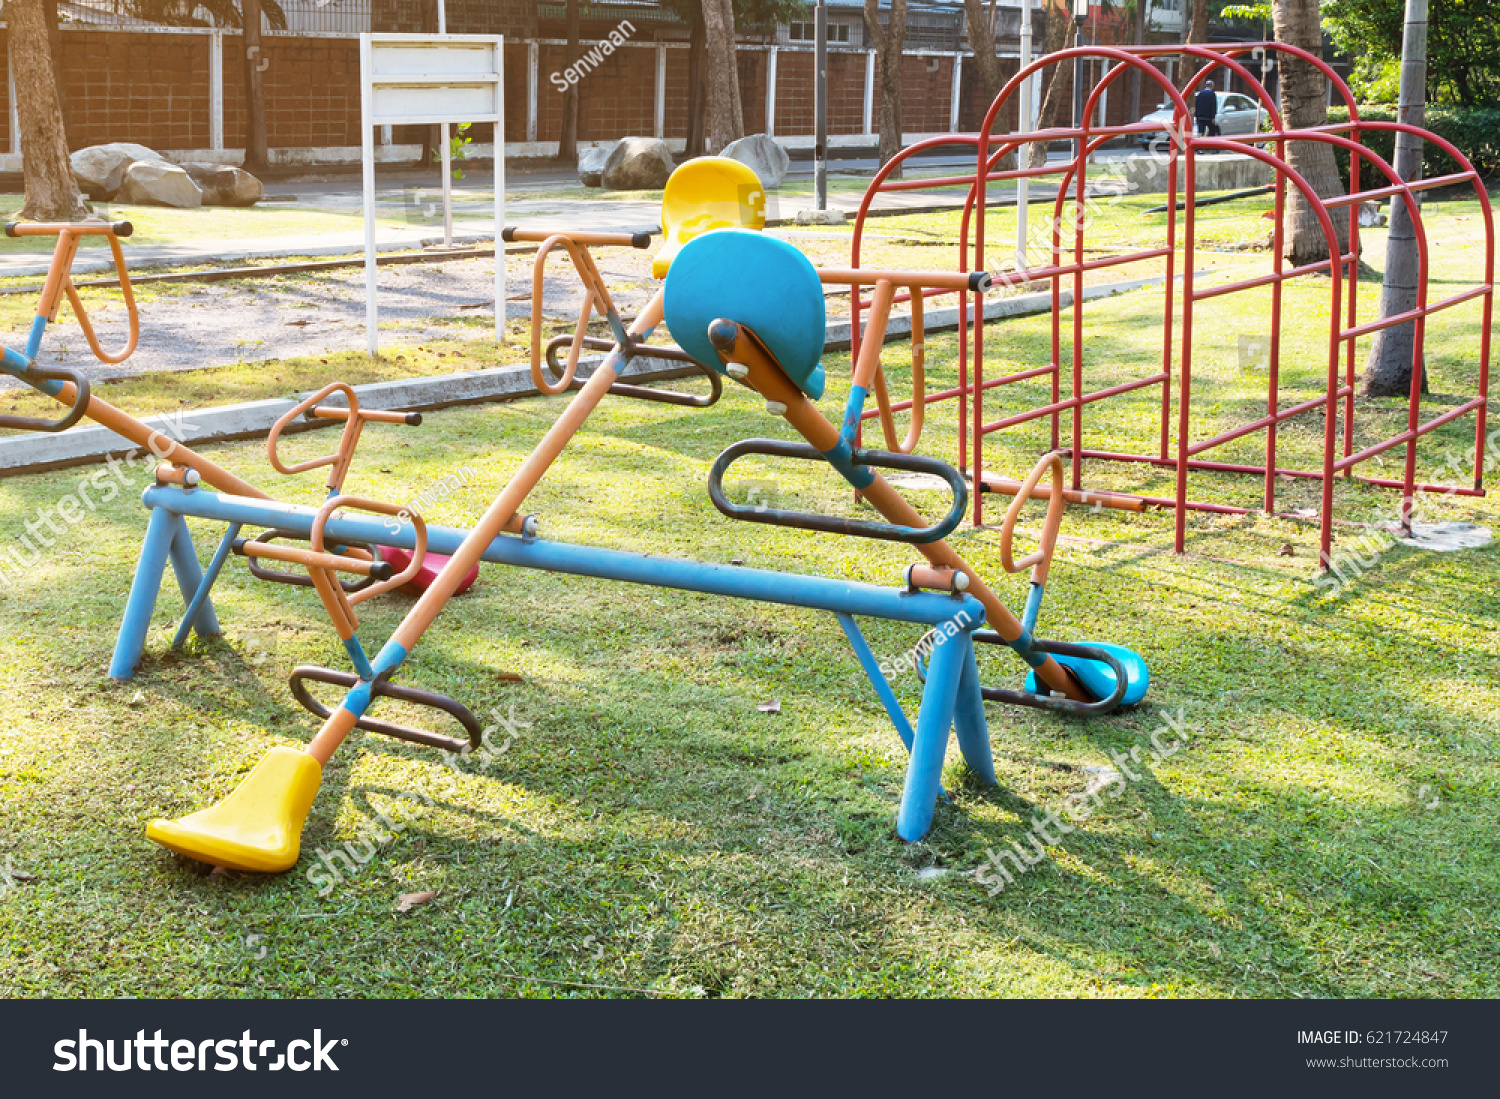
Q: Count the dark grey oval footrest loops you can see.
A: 6